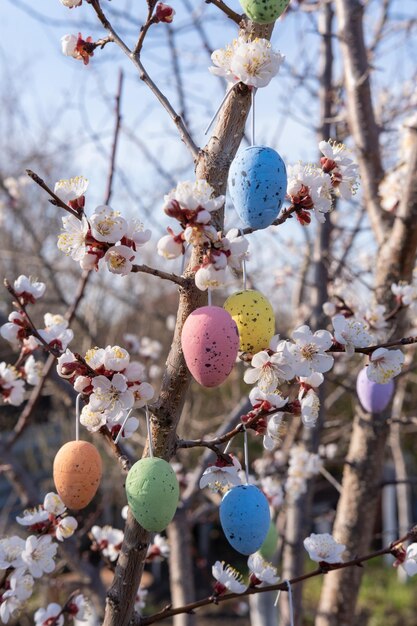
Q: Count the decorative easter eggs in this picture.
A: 9